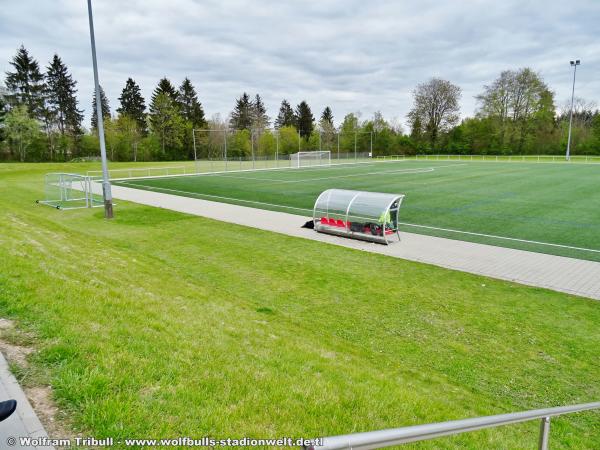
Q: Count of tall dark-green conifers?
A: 11